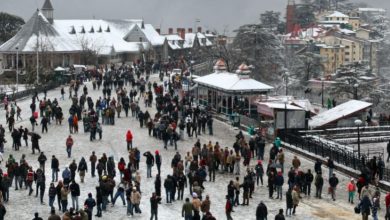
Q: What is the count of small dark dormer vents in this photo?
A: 5